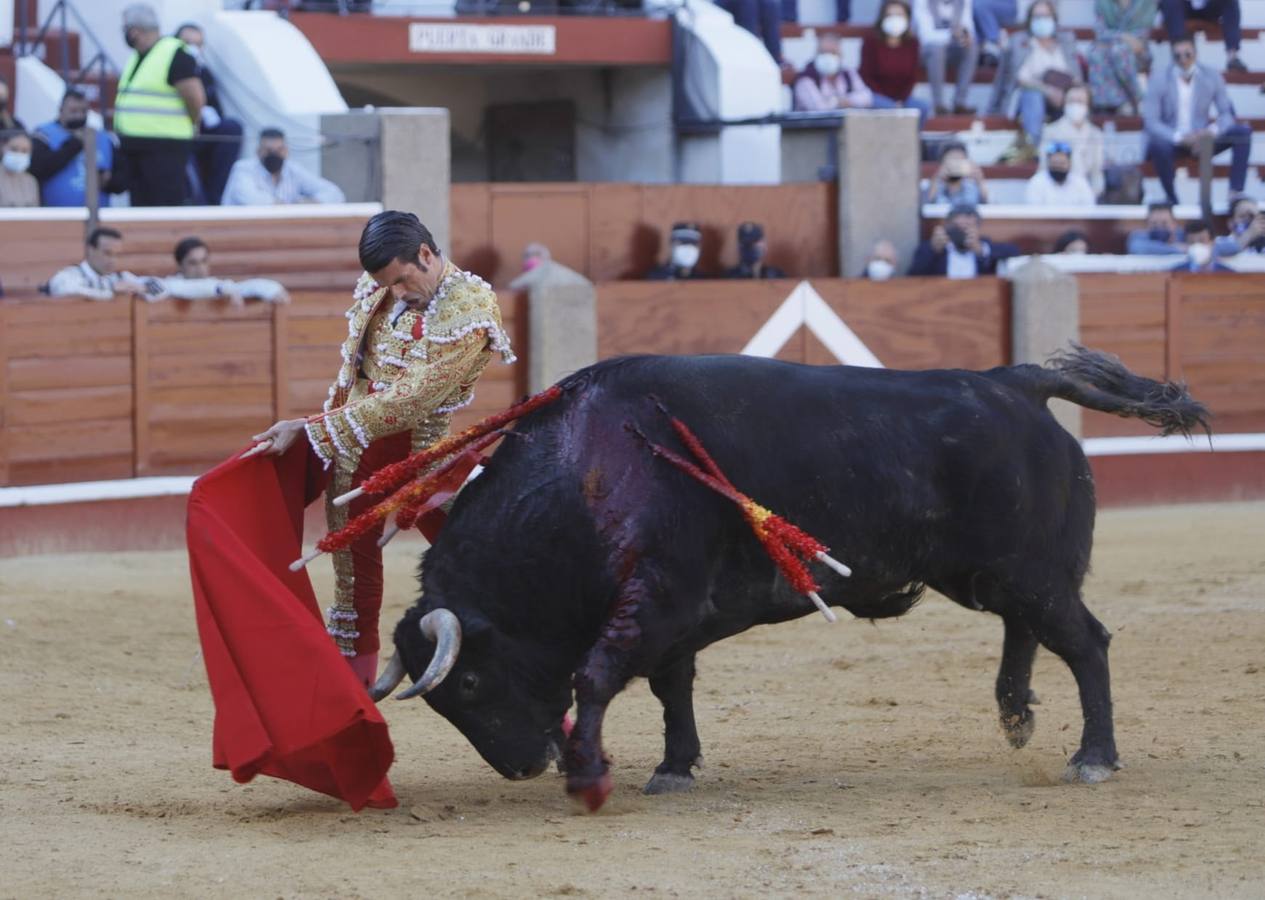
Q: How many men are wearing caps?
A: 2